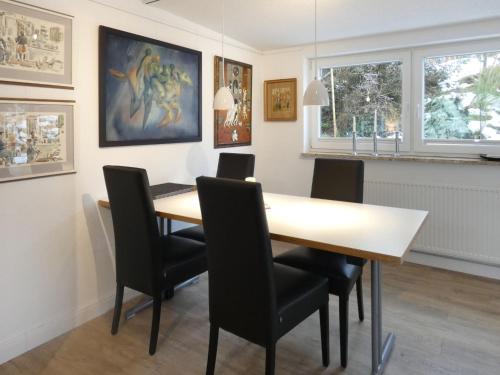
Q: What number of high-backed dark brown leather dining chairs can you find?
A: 4